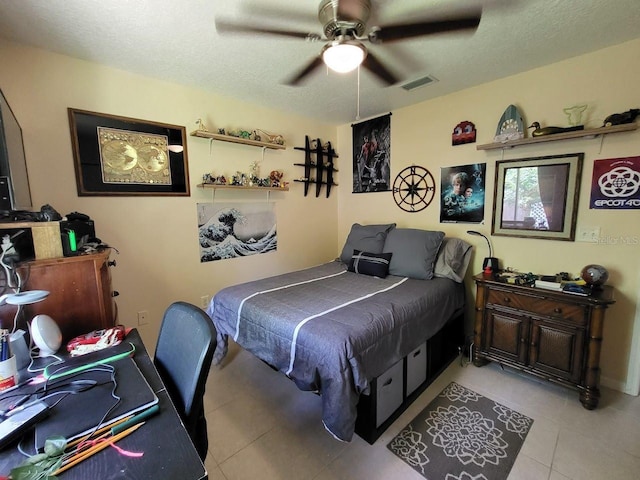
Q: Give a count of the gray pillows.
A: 3